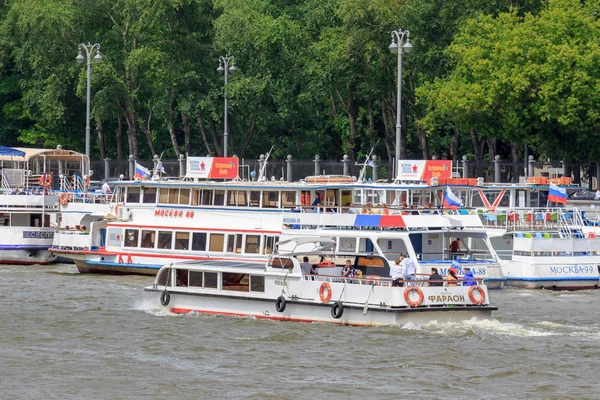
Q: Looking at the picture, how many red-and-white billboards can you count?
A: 2